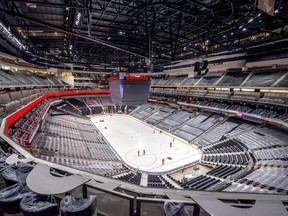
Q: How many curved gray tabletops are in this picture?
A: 3